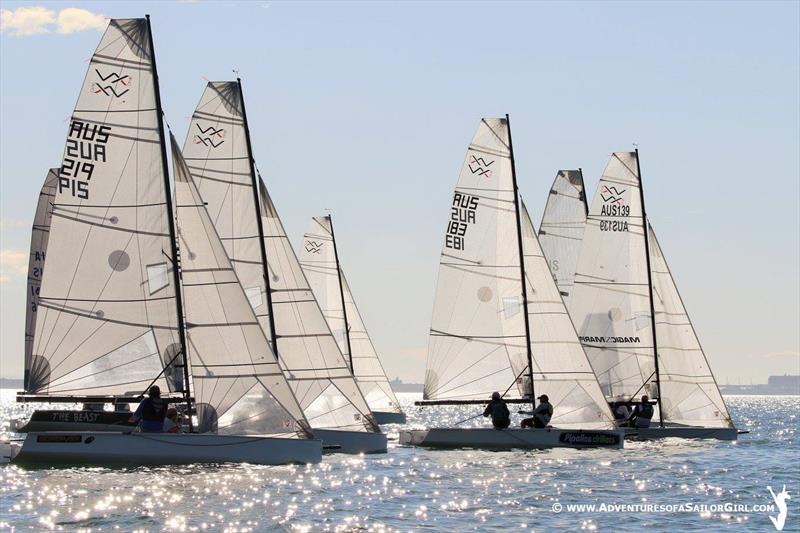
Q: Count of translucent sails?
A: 12